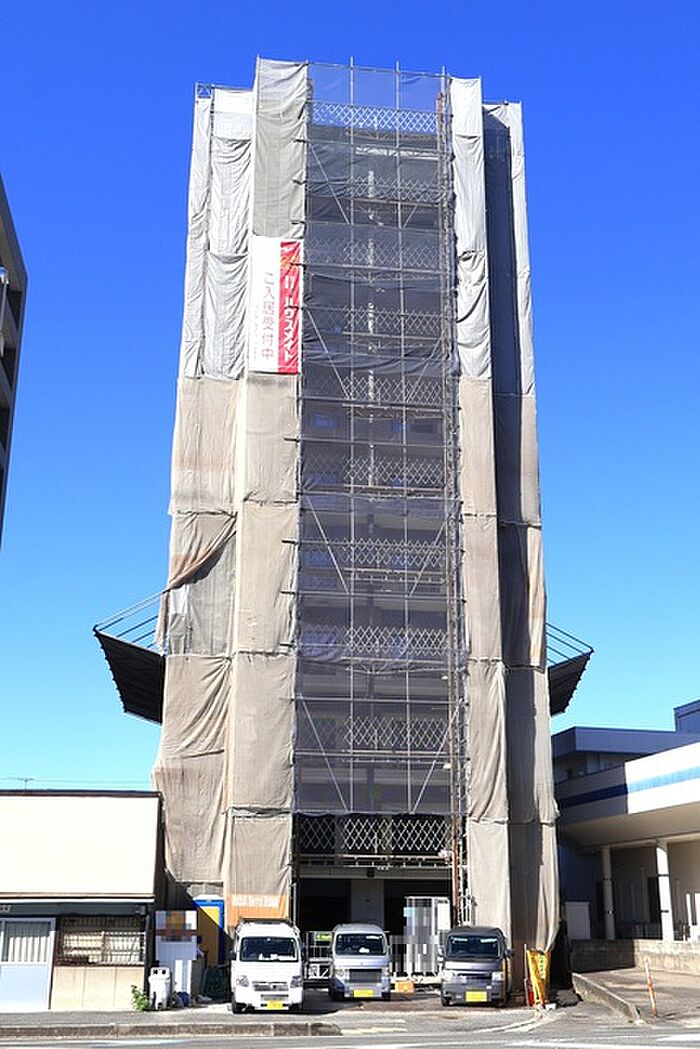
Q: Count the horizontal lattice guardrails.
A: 10